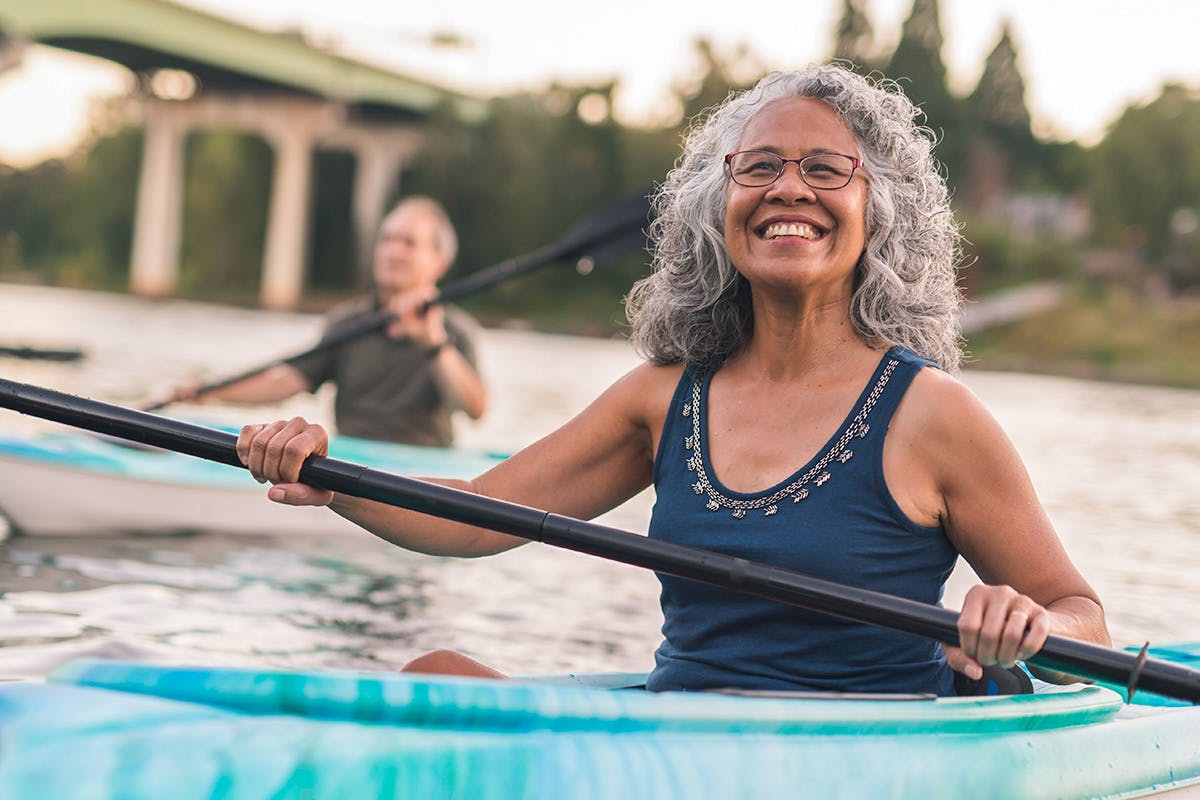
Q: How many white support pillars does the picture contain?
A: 3